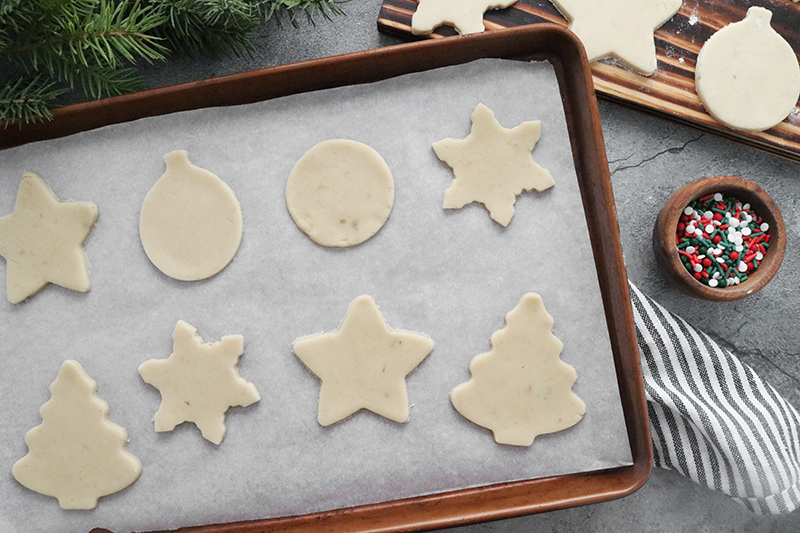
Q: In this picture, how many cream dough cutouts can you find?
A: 11